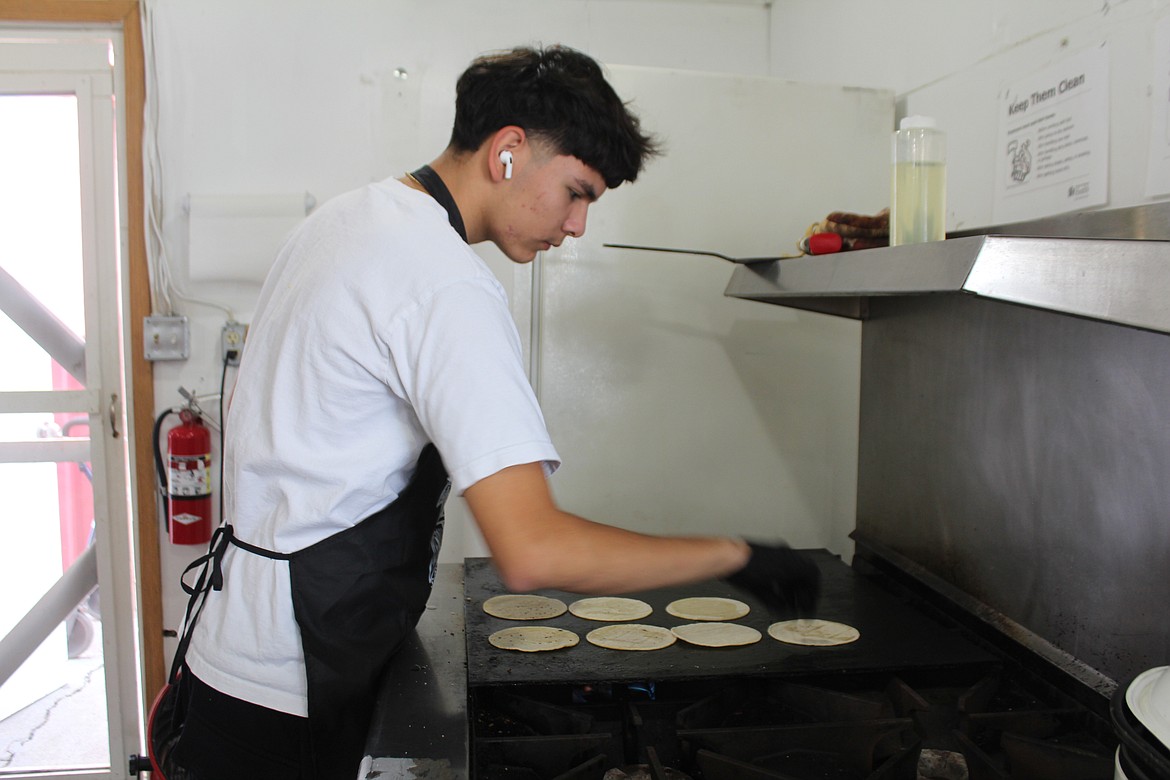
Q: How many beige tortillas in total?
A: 7